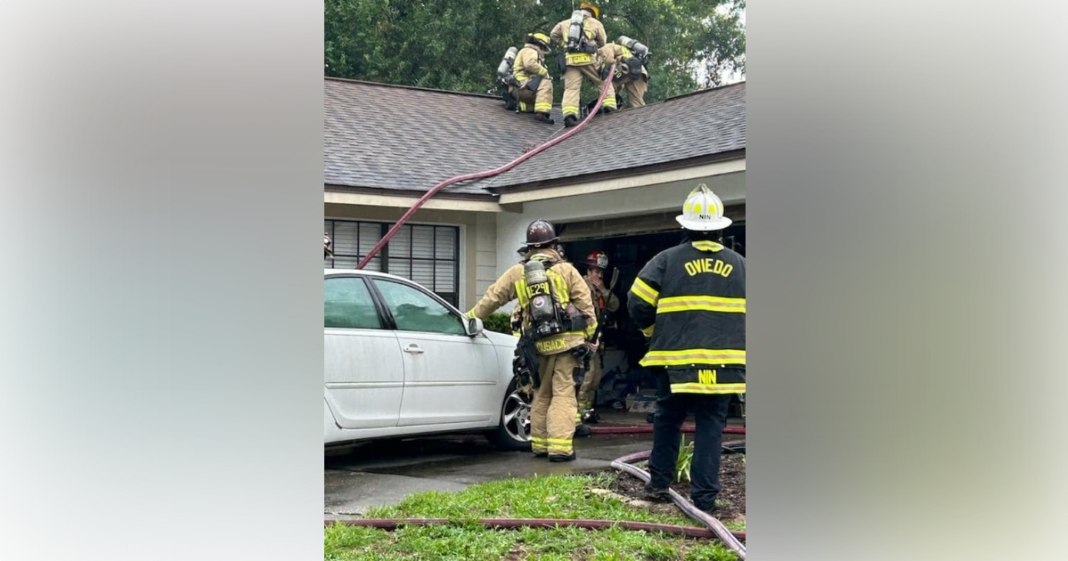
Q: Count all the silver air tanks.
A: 4